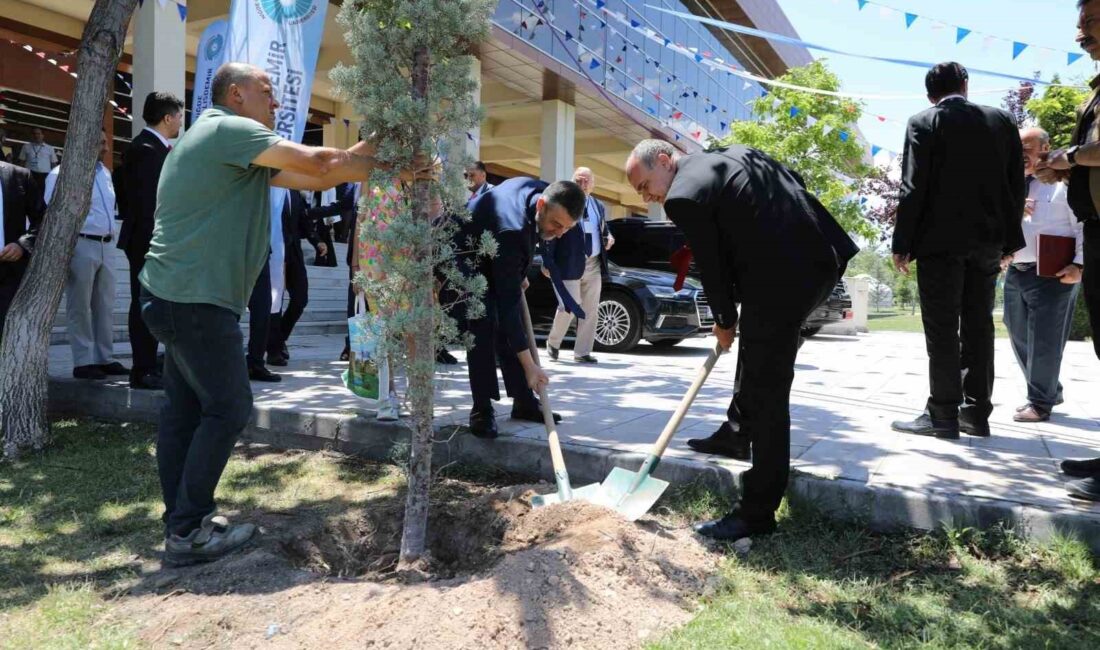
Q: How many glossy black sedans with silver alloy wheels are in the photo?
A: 1